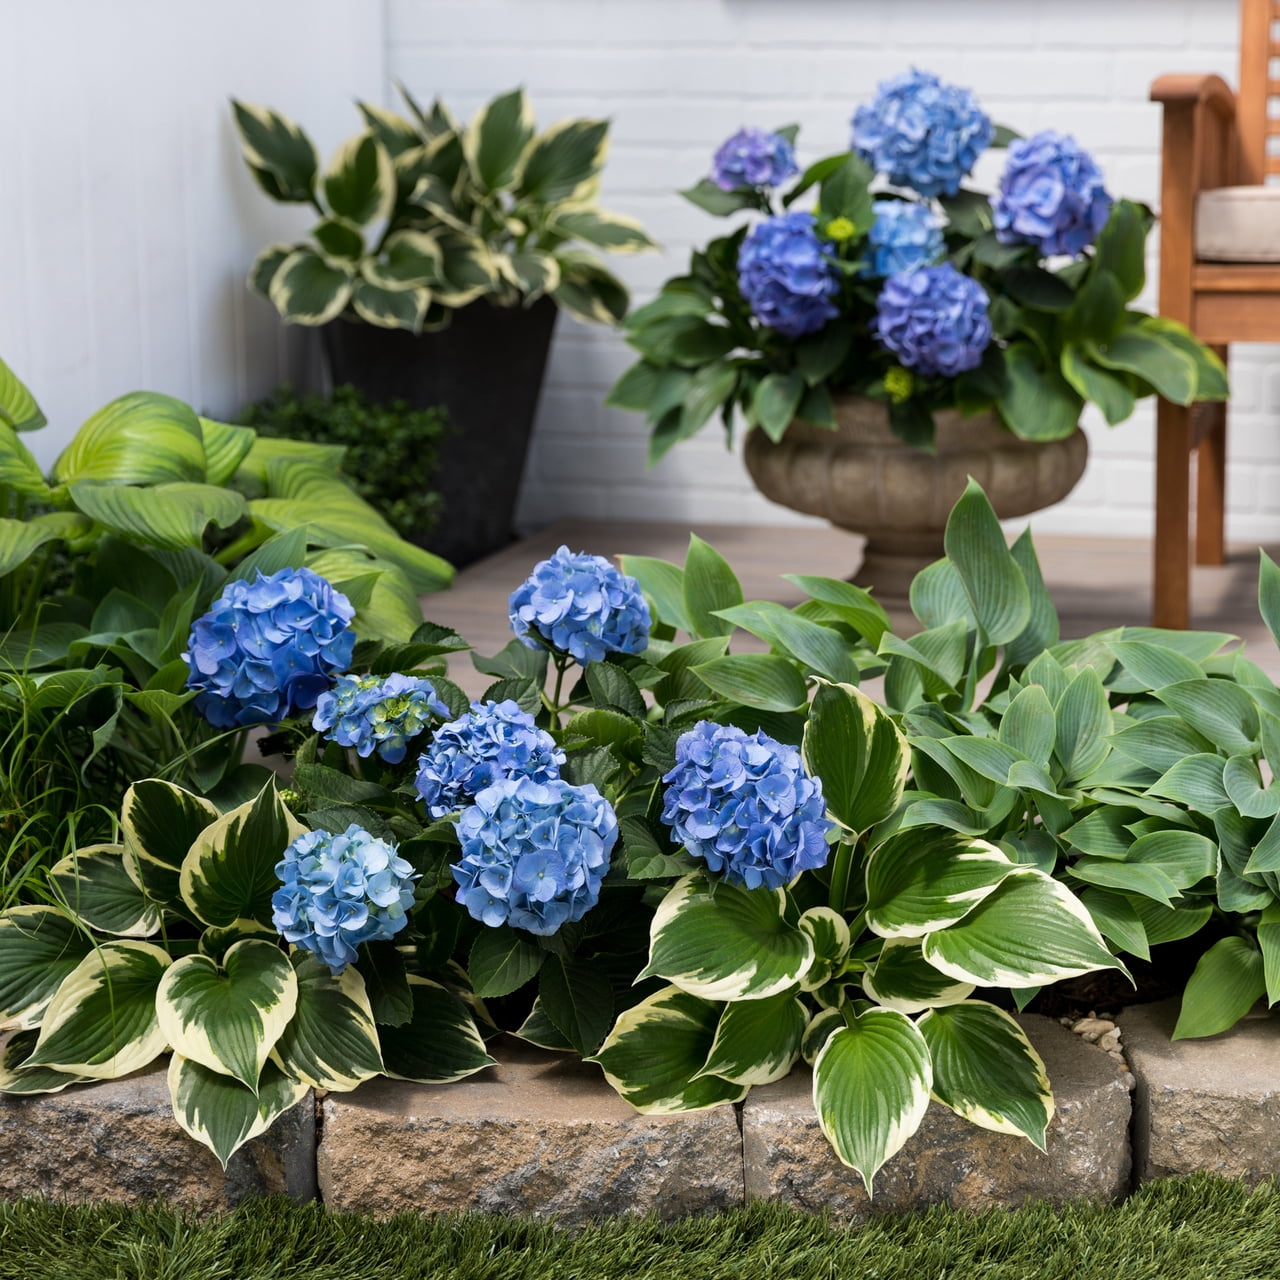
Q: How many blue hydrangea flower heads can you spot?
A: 13